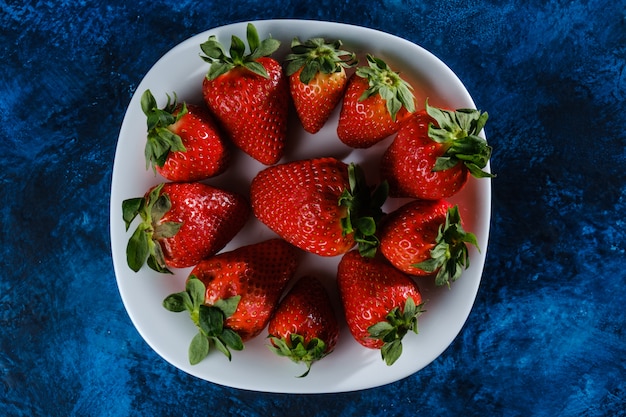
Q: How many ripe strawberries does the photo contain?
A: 11